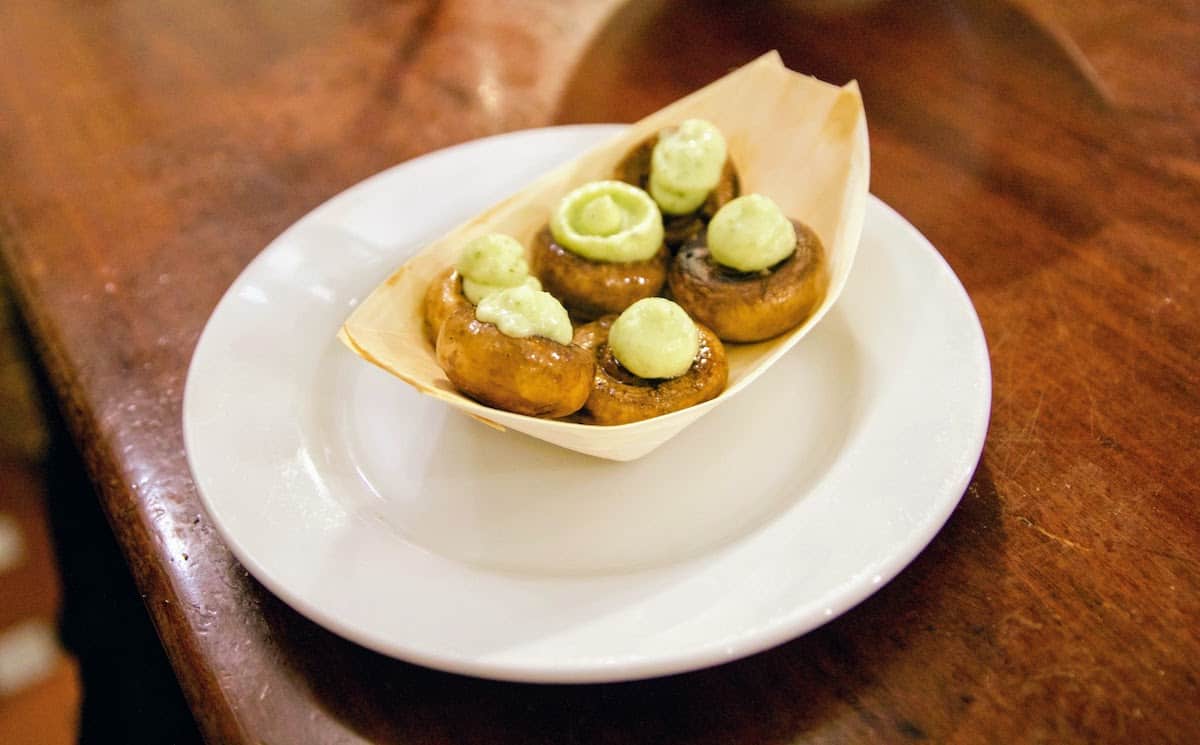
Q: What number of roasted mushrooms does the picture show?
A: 6